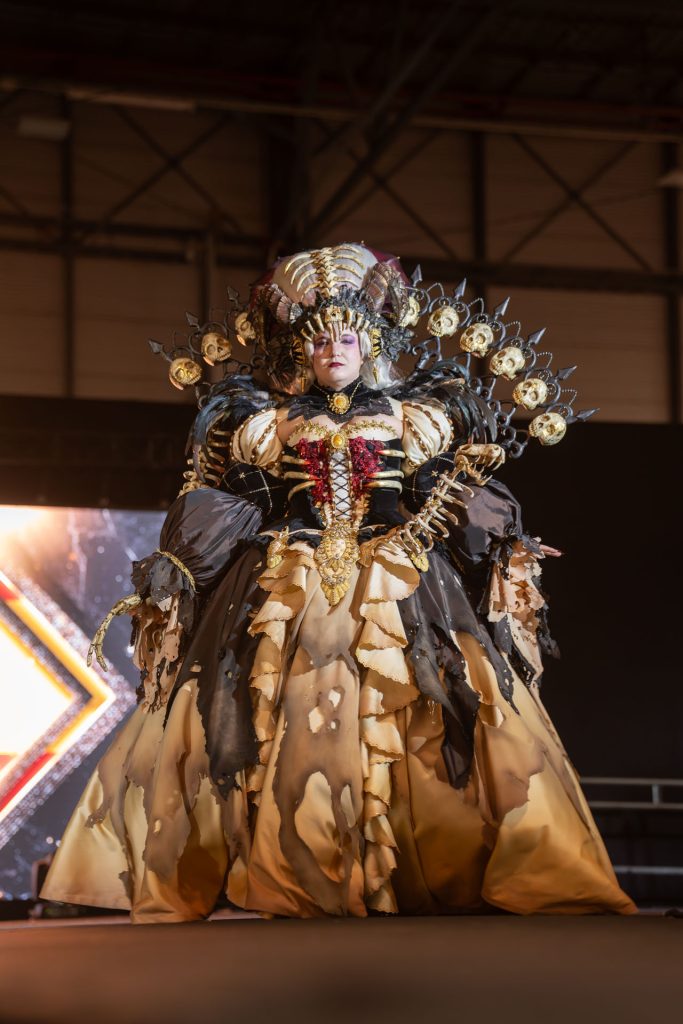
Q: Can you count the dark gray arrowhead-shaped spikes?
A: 9